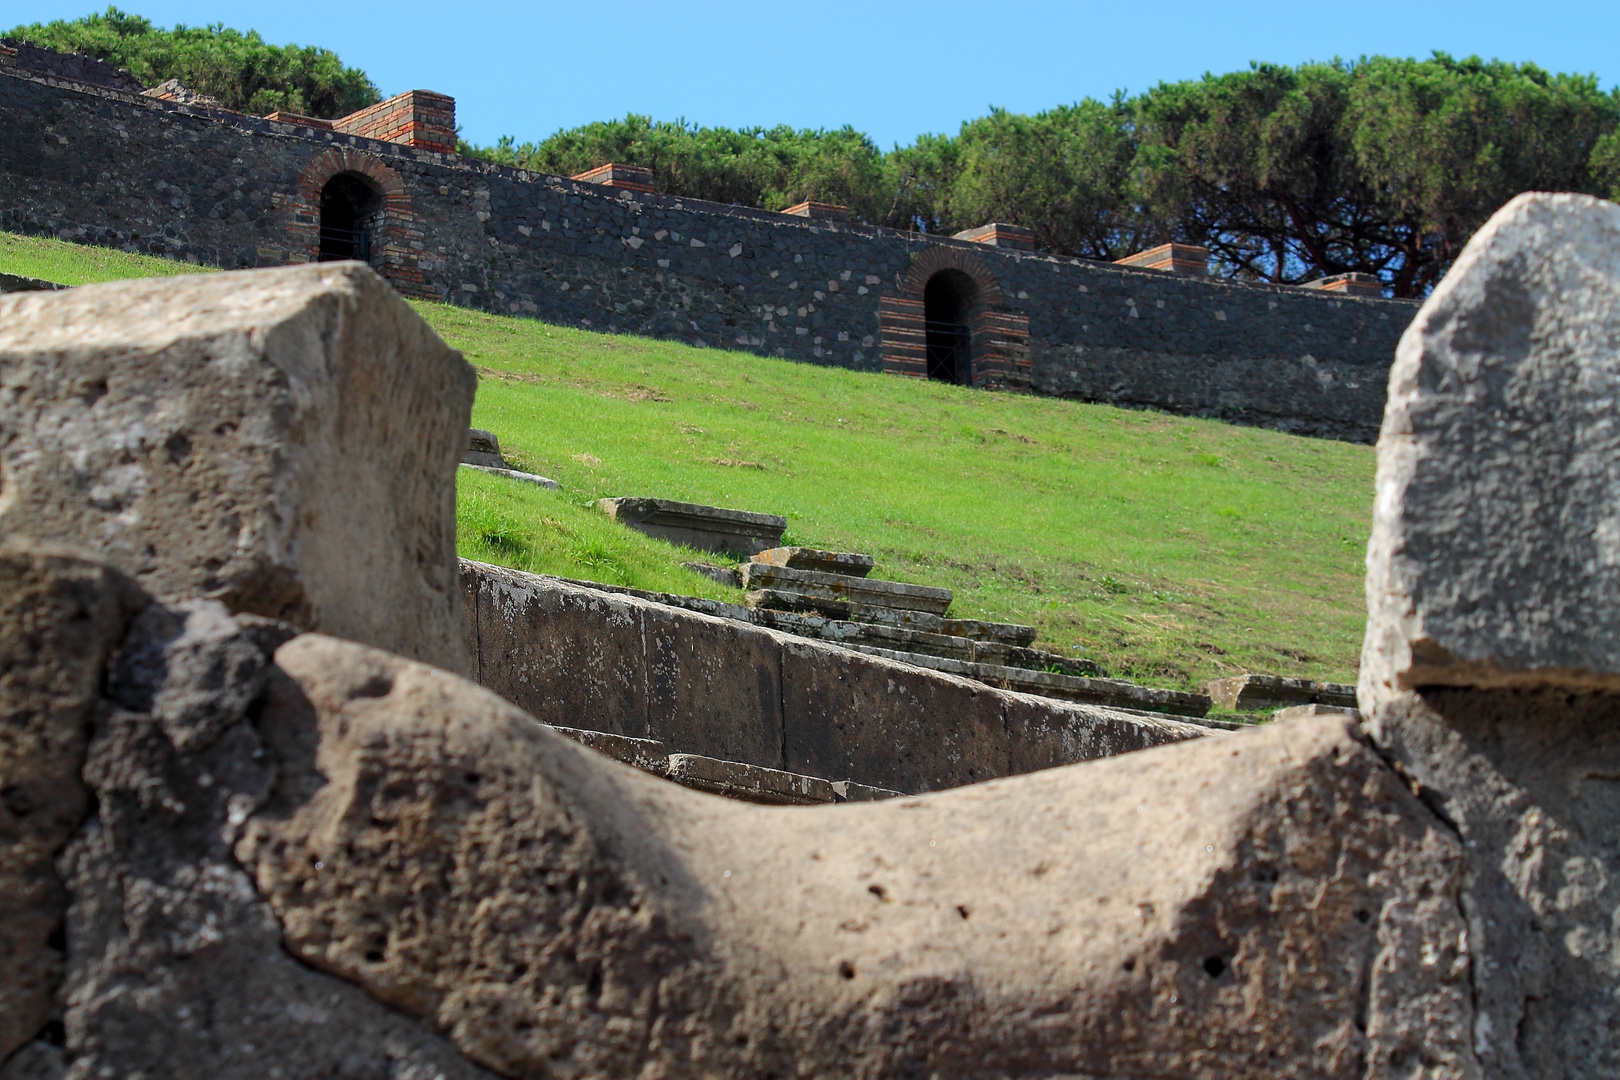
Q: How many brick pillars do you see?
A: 6